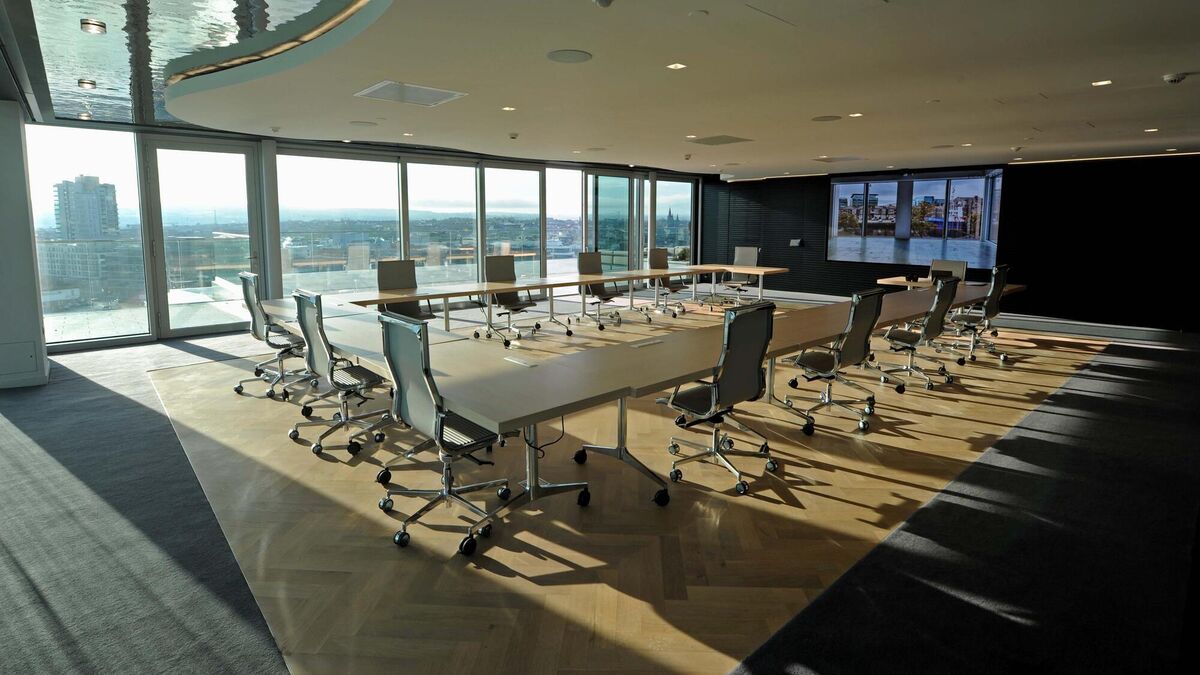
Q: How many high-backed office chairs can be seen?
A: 13